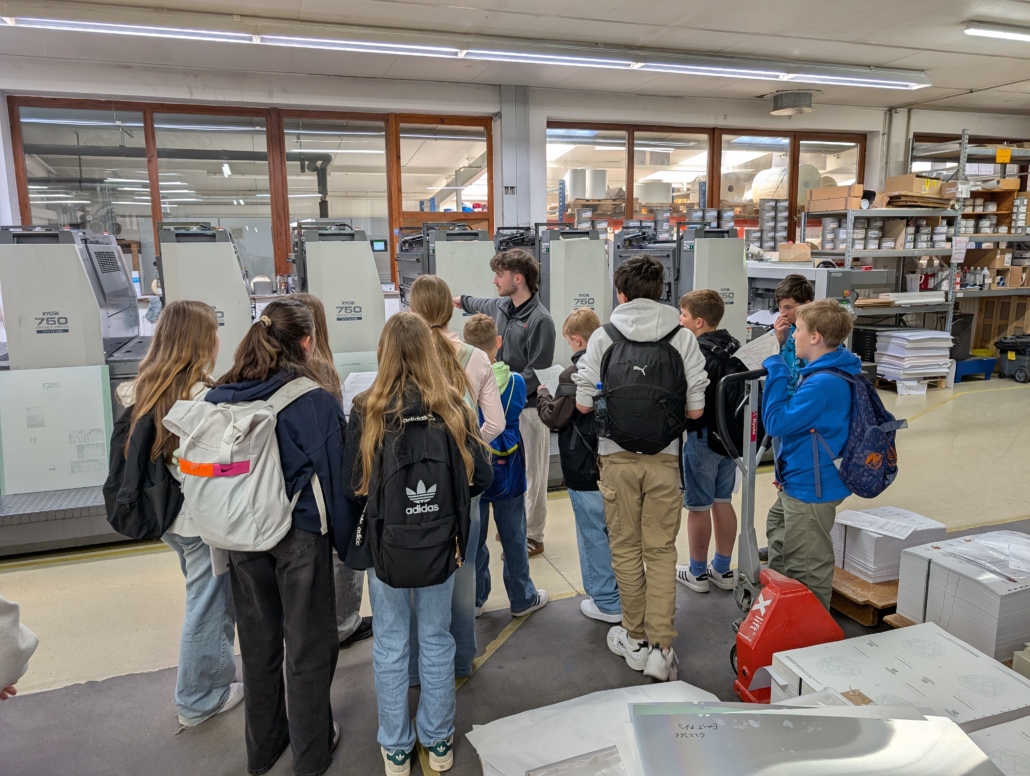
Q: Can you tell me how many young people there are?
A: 11